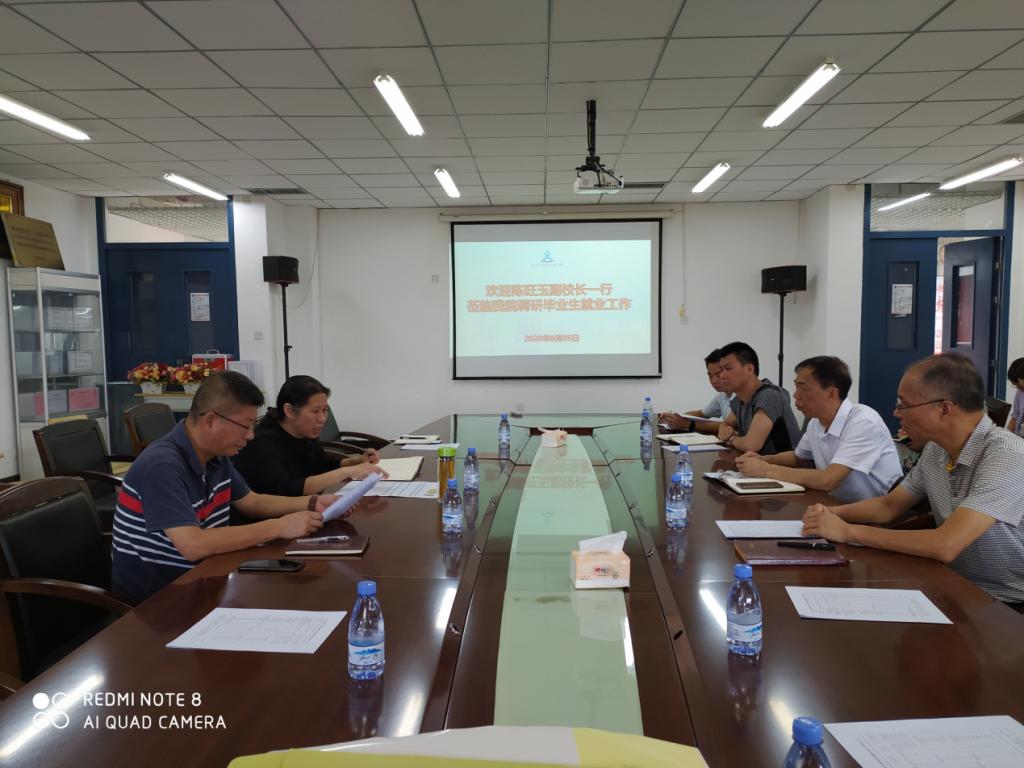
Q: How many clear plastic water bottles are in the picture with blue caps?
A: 10